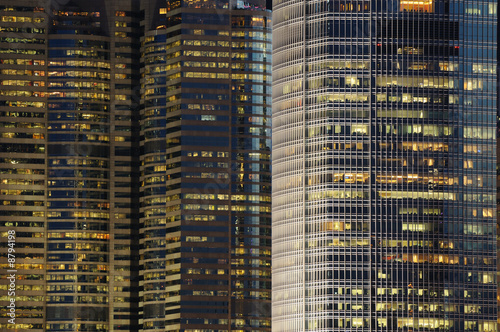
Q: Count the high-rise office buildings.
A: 3